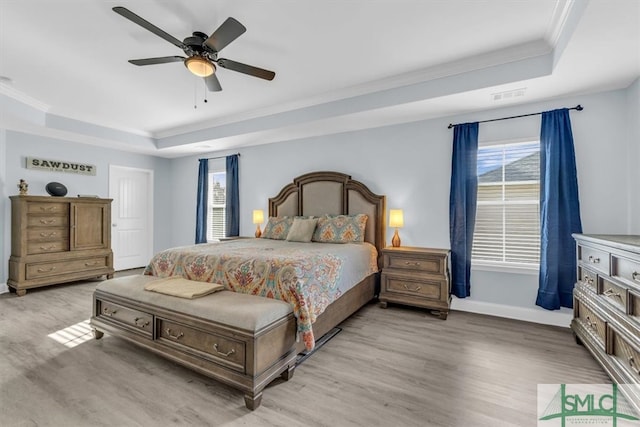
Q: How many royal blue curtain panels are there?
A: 4